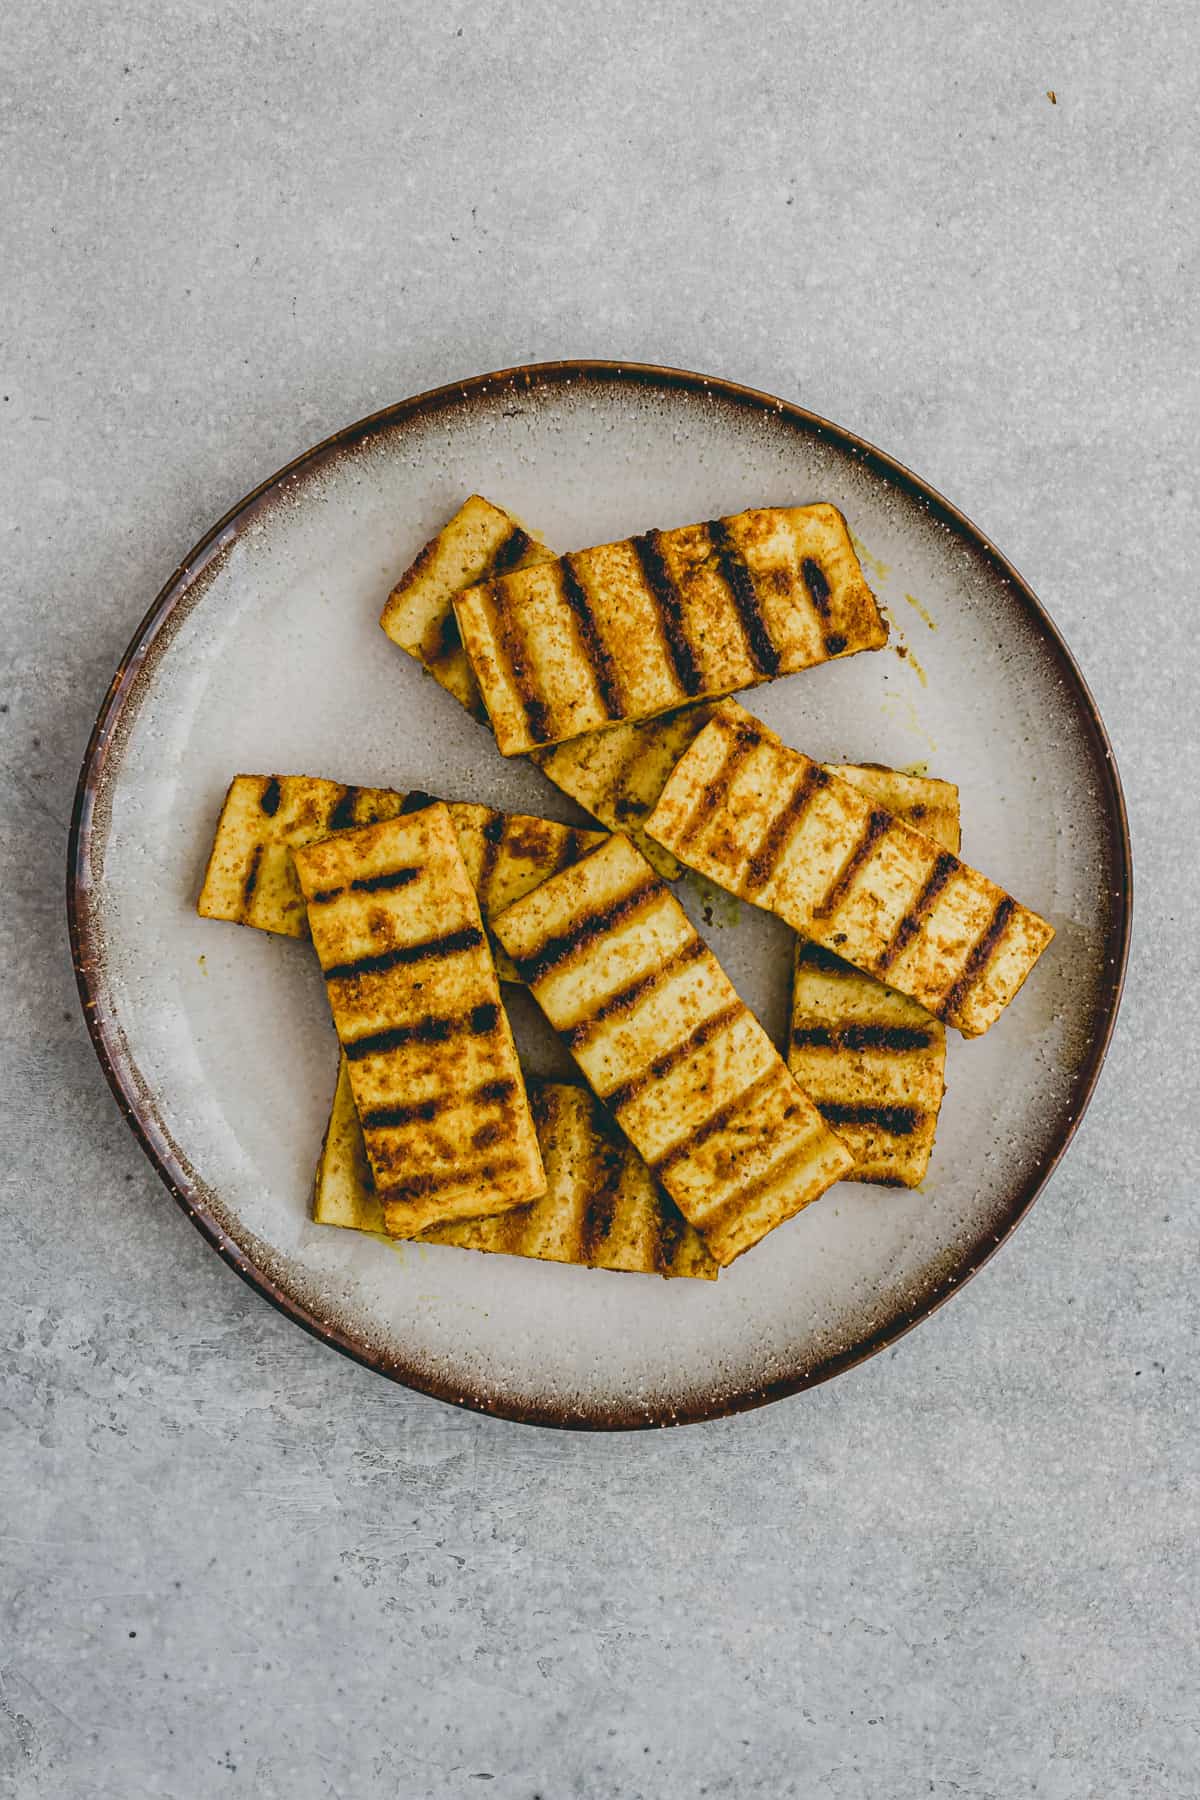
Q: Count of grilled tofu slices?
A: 8